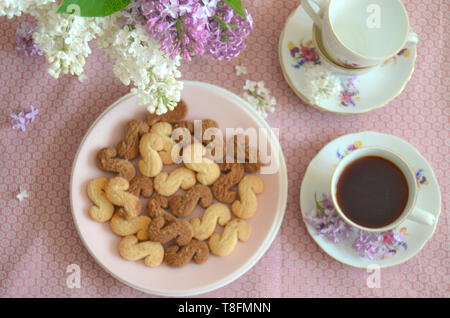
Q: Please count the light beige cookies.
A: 11